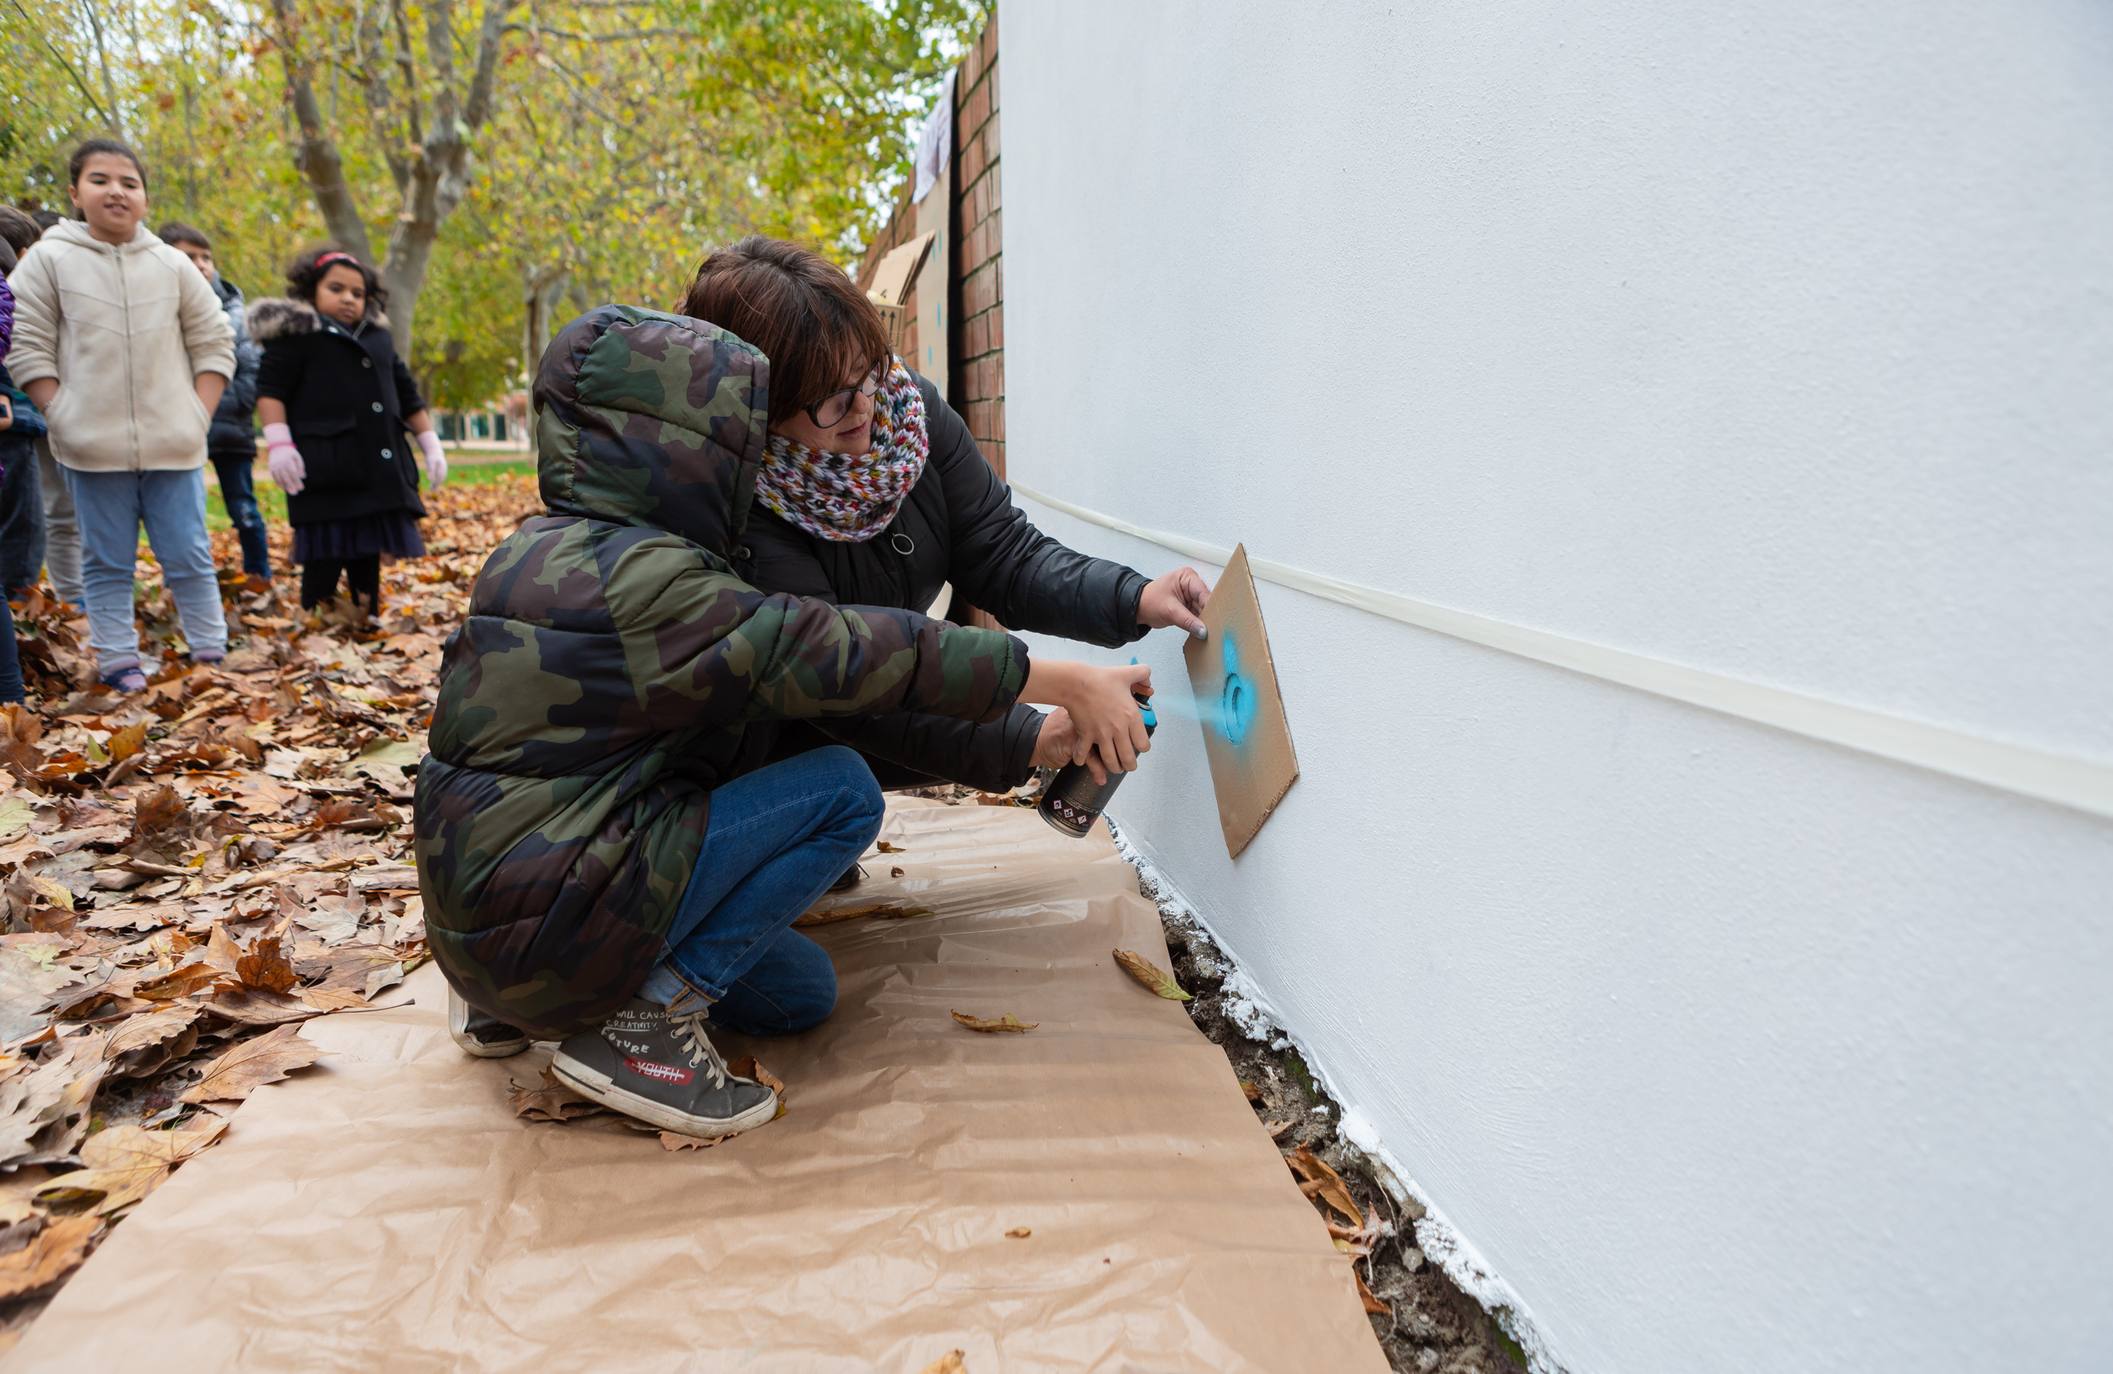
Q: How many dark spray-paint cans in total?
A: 1